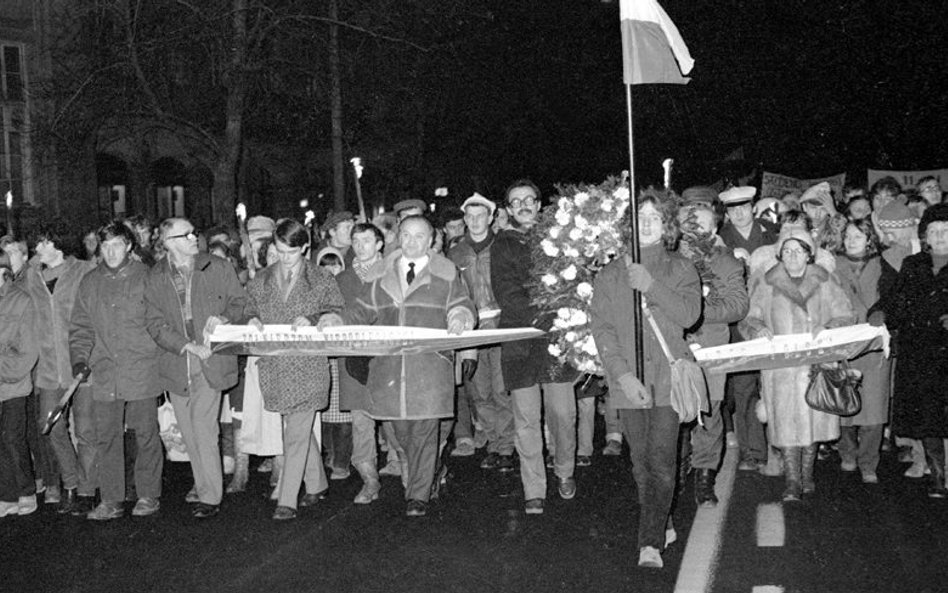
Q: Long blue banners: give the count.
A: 0